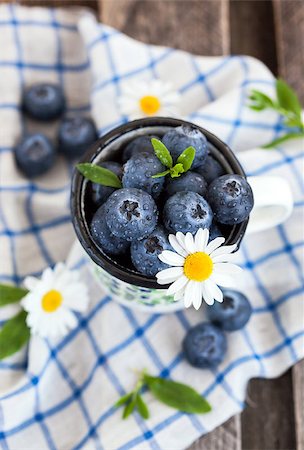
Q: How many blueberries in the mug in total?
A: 12